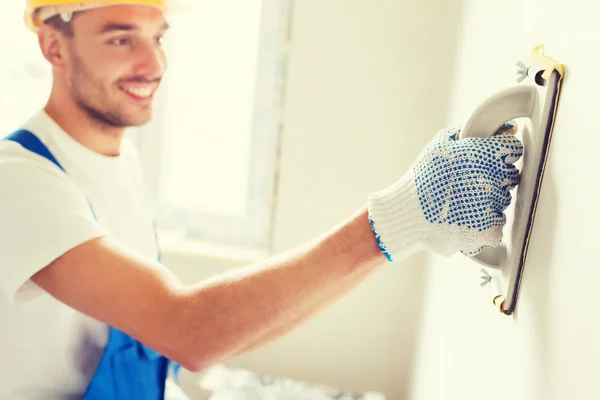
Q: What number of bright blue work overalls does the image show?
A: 1